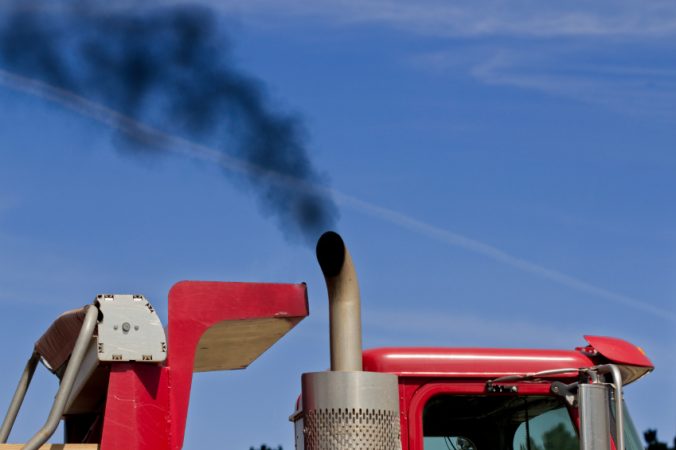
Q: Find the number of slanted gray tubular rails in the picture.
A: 2